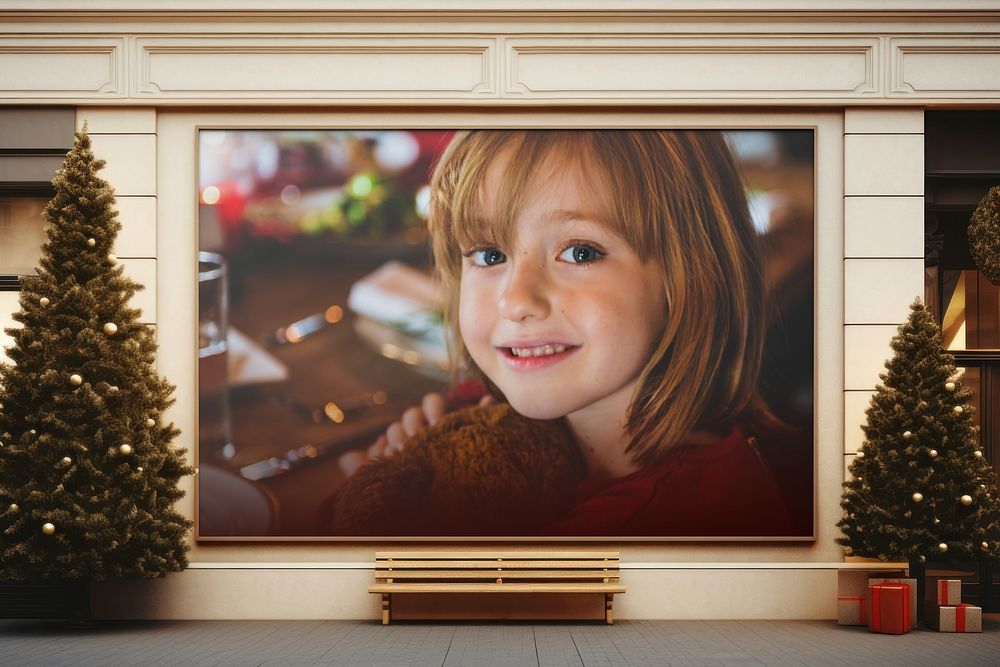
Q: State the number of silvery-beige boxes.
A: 4